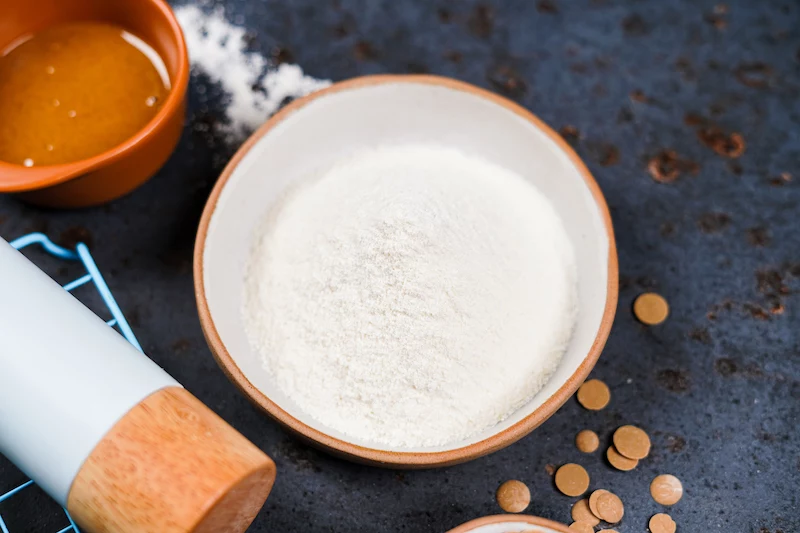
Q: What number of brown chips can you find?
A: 14